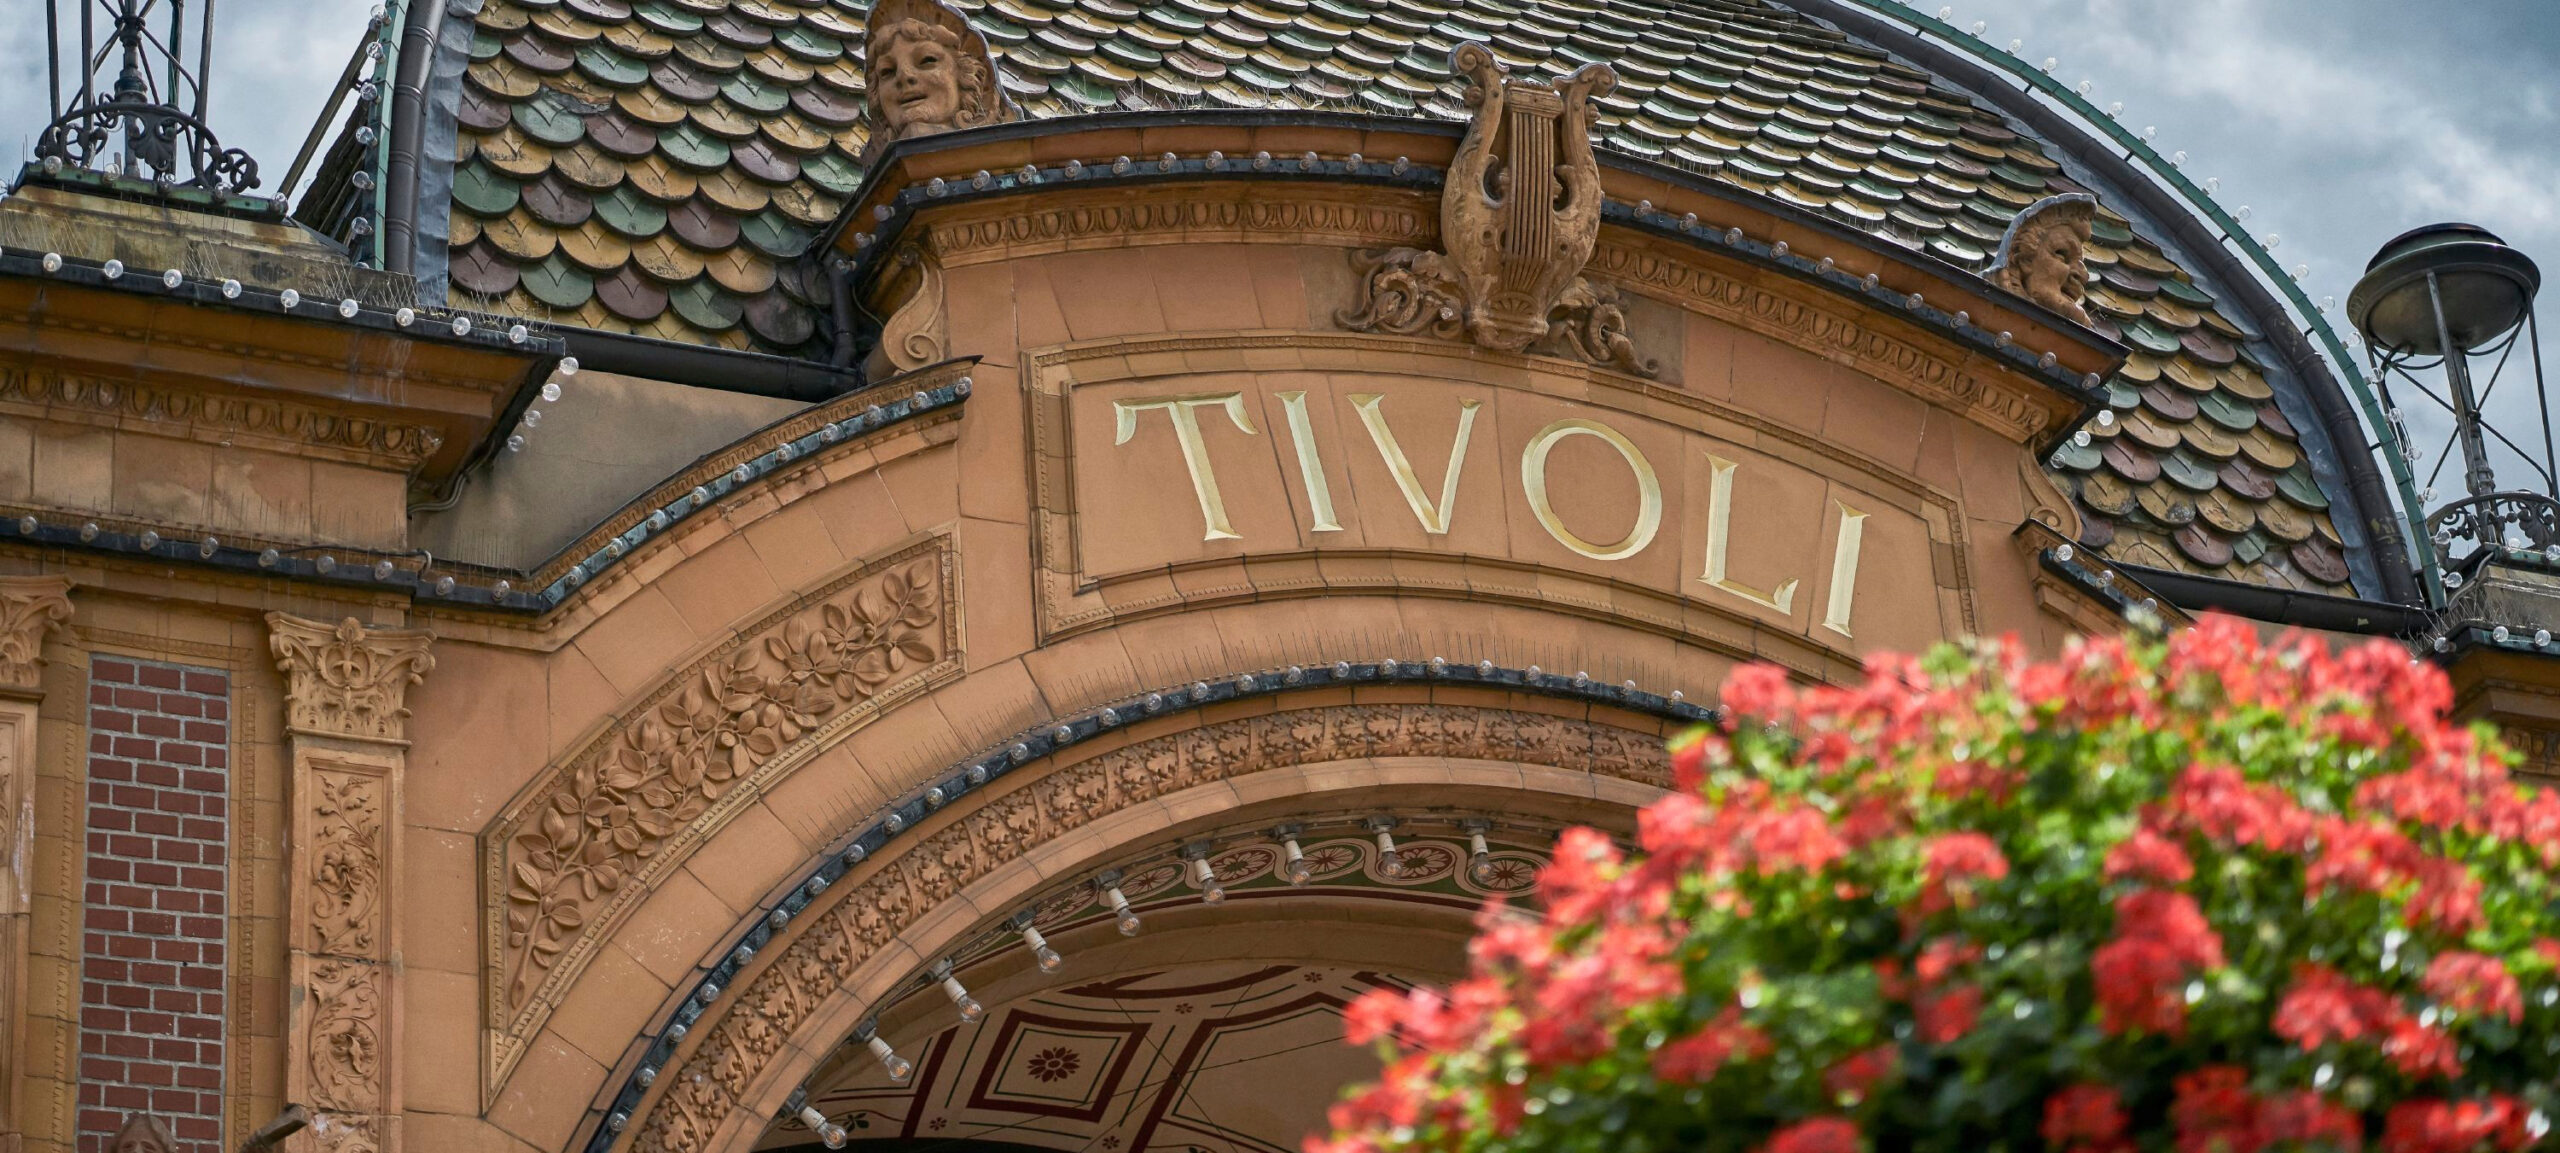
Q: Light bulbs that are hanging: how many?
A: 9